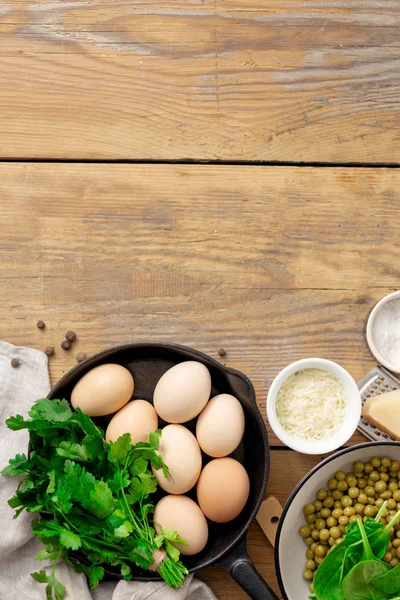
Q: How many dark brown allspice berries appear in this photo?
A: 7